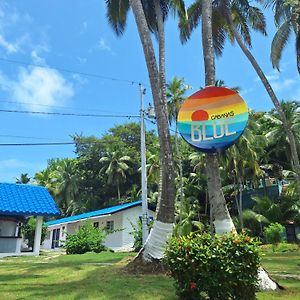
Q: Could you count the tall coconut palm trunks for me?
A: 4